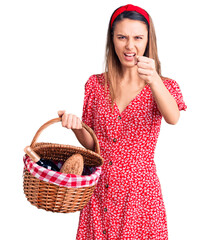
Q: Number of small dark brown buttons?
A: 6